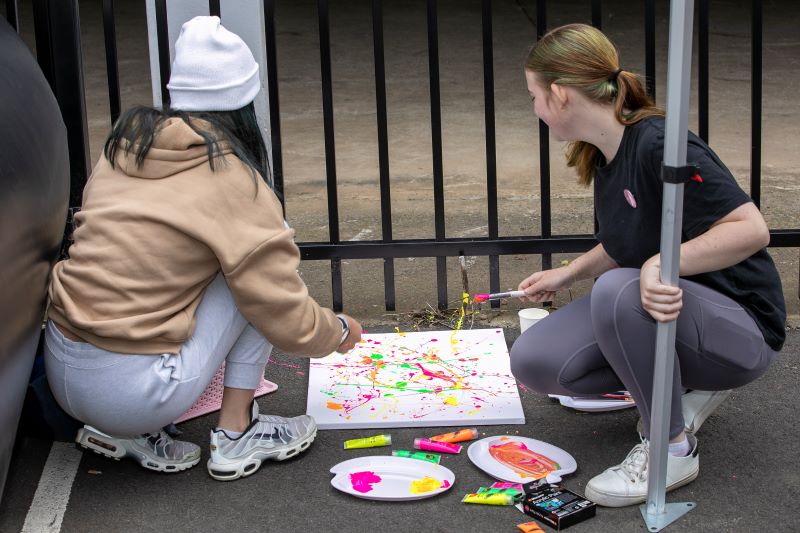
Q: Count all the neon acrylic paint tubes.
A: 8